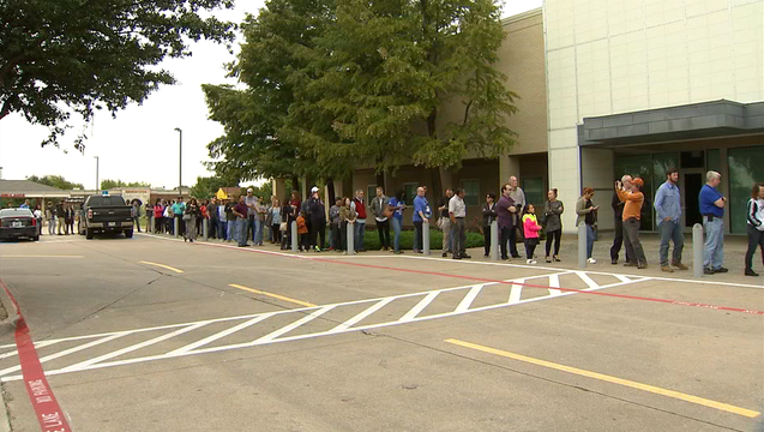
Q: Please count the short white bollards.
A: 9